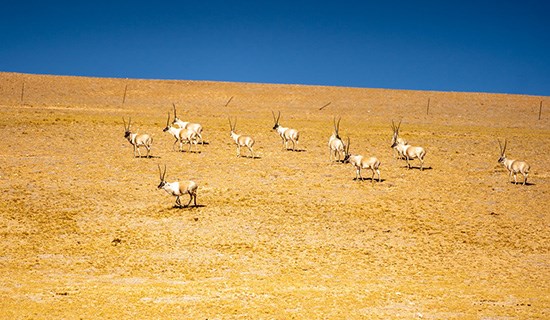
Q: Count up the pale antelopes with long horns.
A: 11